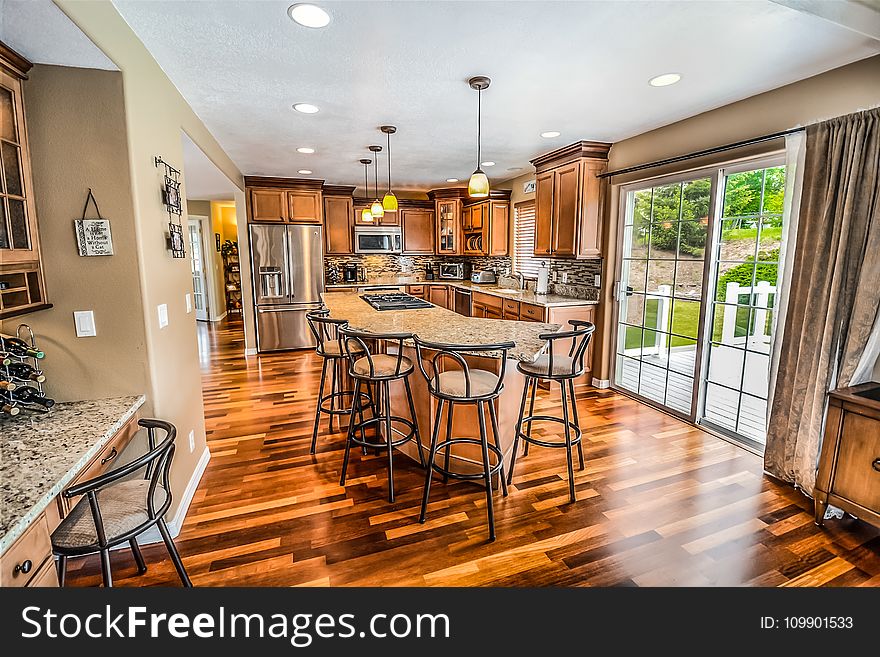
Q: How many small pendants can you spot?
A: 4